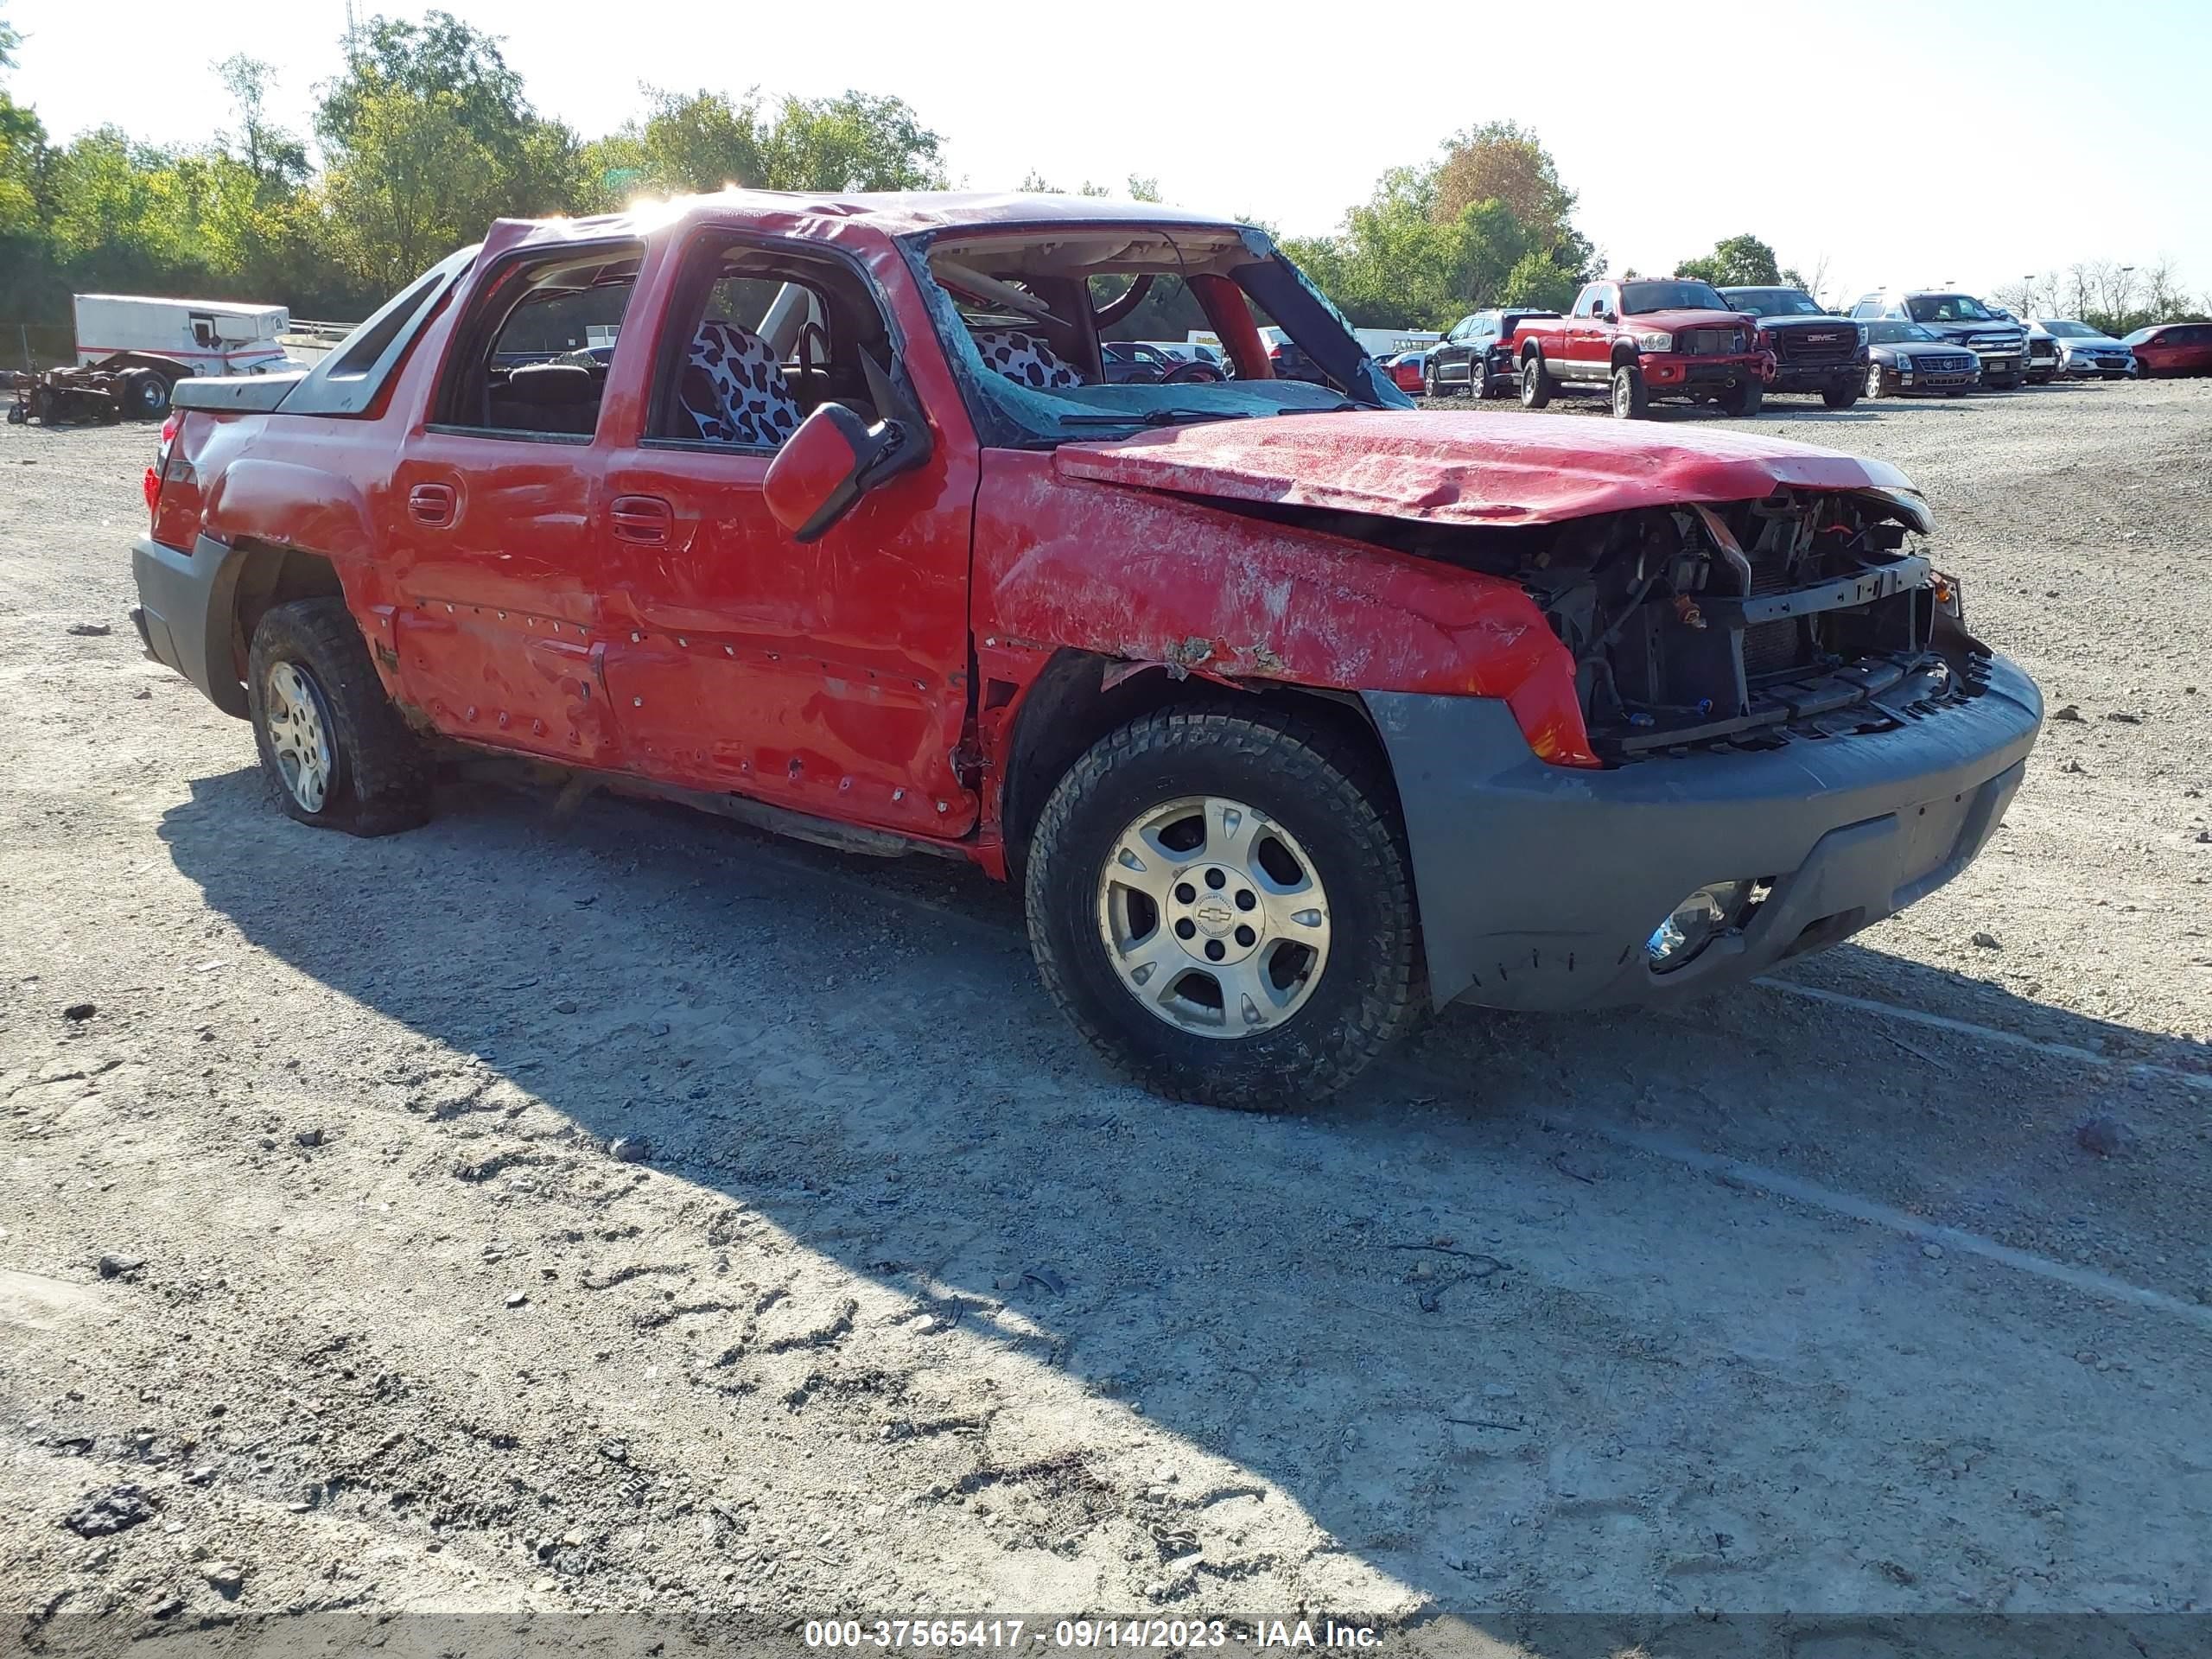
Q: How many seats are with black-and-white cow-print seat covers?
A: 2